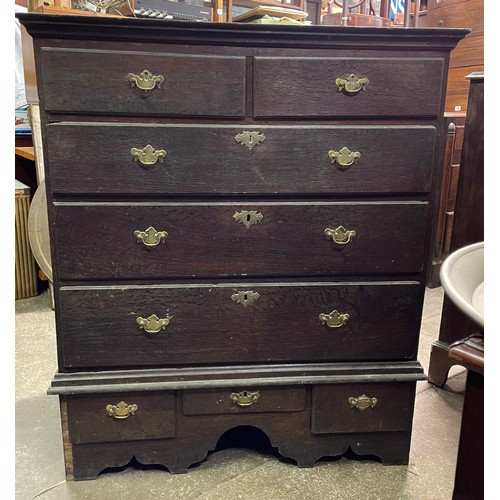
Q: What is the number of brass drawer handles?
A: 11